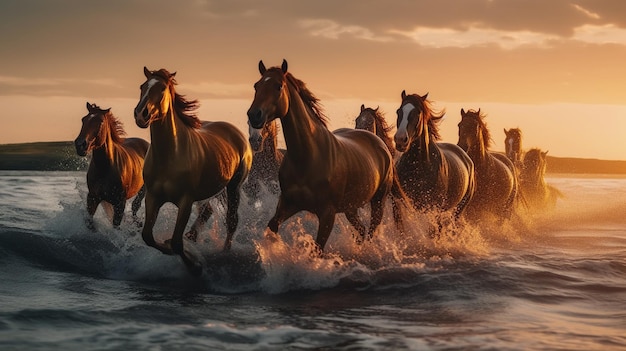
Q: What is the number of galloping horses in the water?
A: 9